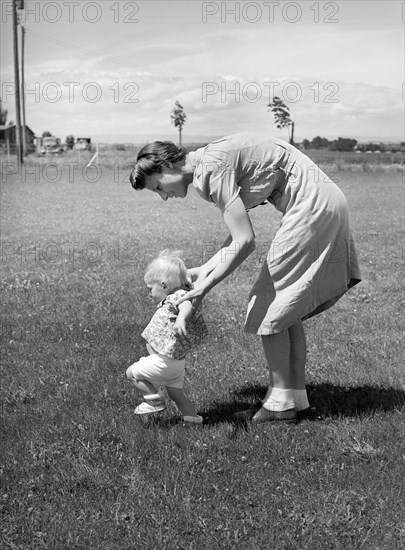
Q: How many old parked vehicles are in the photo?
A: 2